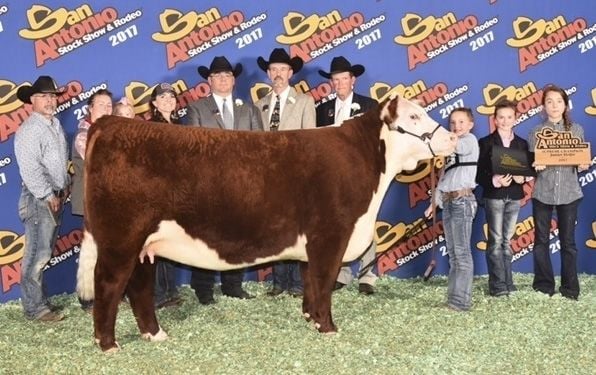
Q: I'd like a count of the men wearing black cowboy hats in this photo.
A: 4